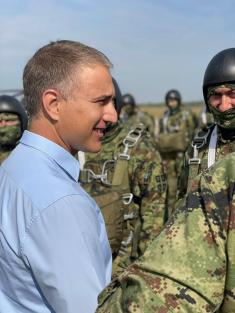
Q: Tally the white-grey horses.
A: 0